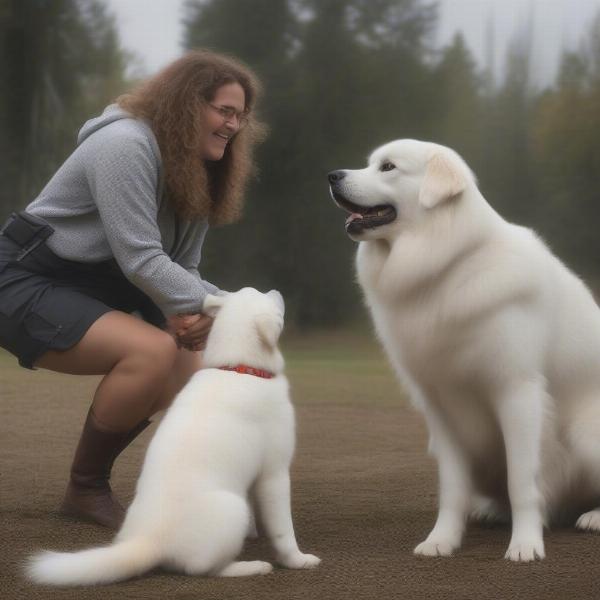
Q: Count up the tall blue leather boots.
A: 0